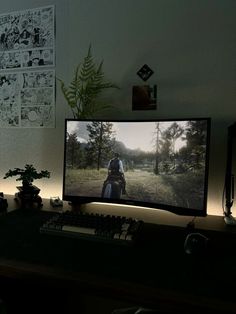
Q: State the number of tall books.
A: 0